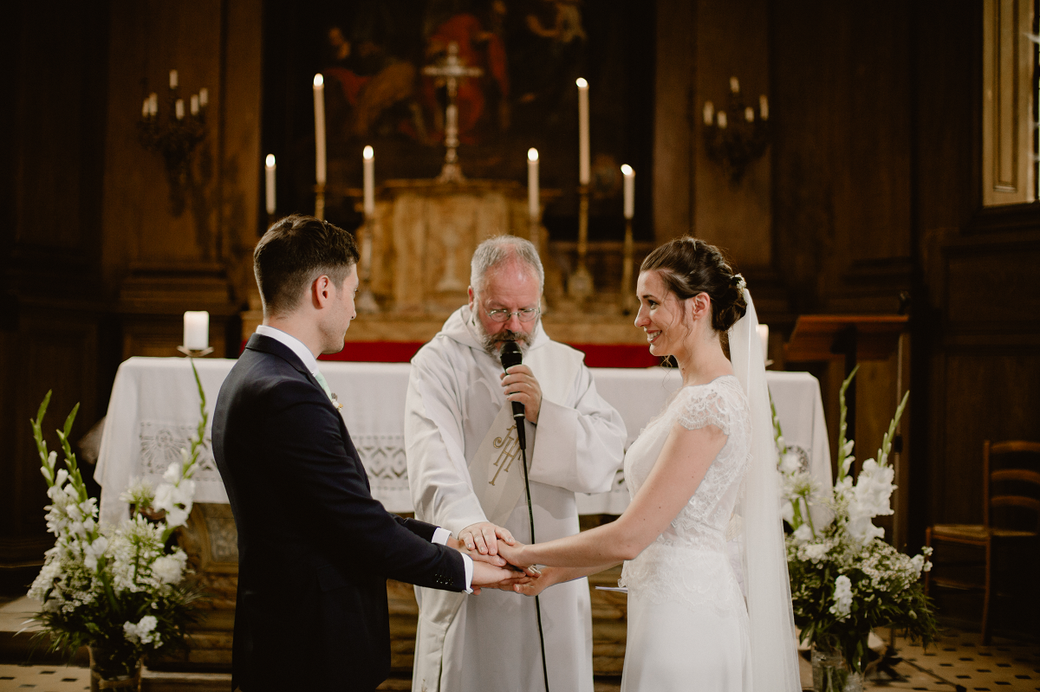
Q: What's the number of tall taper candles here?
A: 6